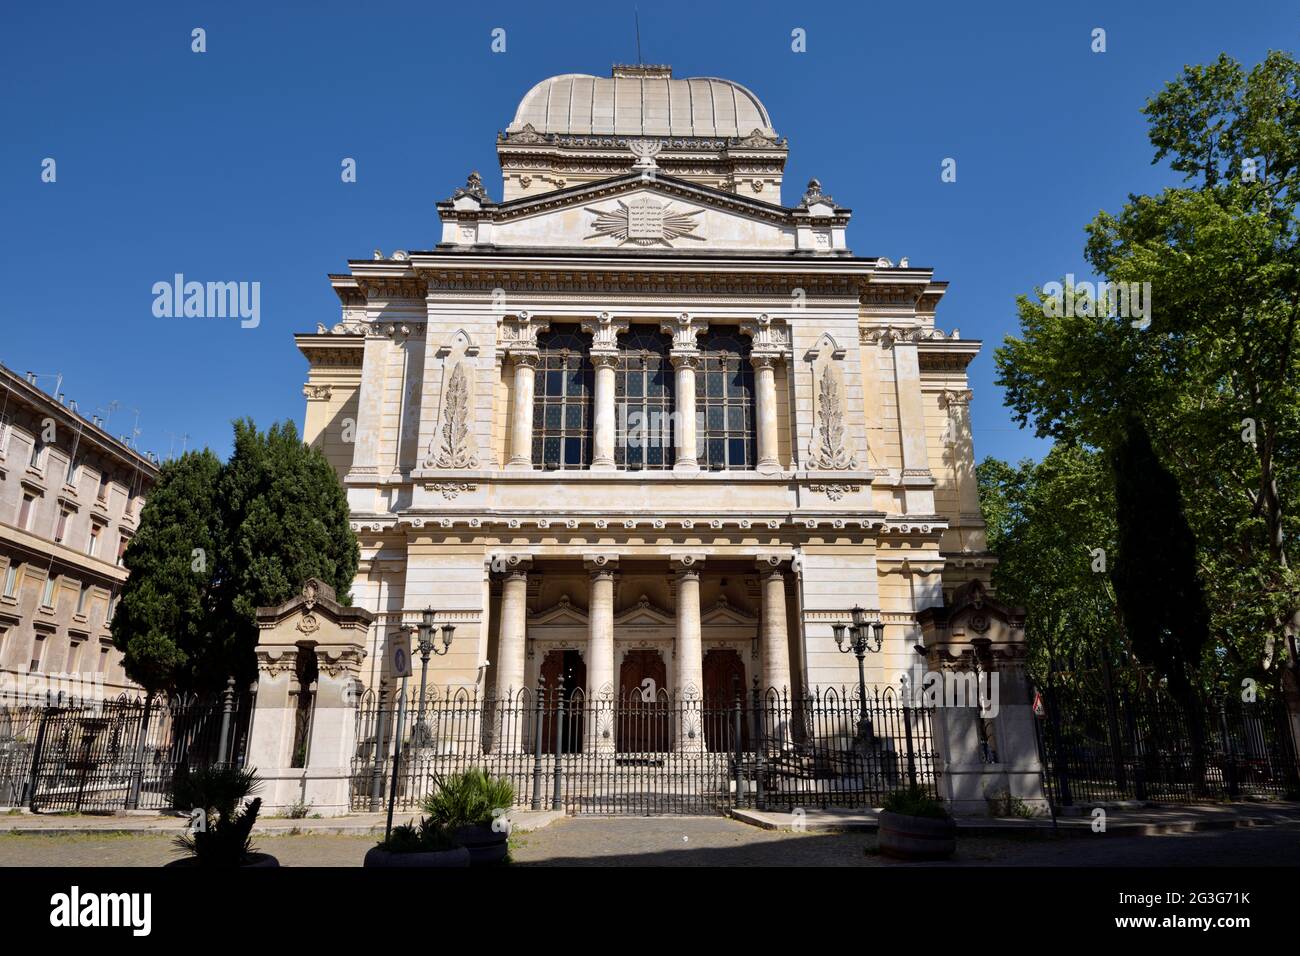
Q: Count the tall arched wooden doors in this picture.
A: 3